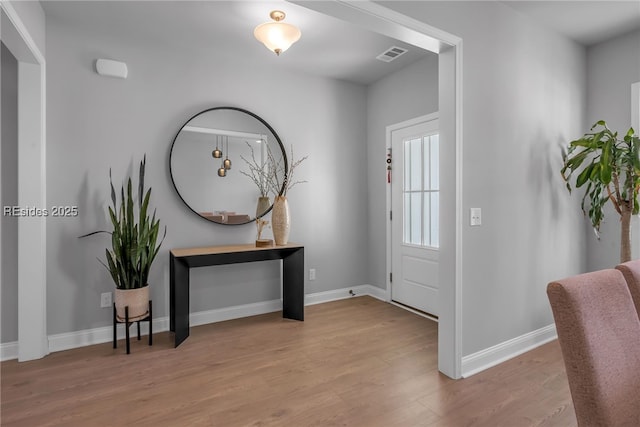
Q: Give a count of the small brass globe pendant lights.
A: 3